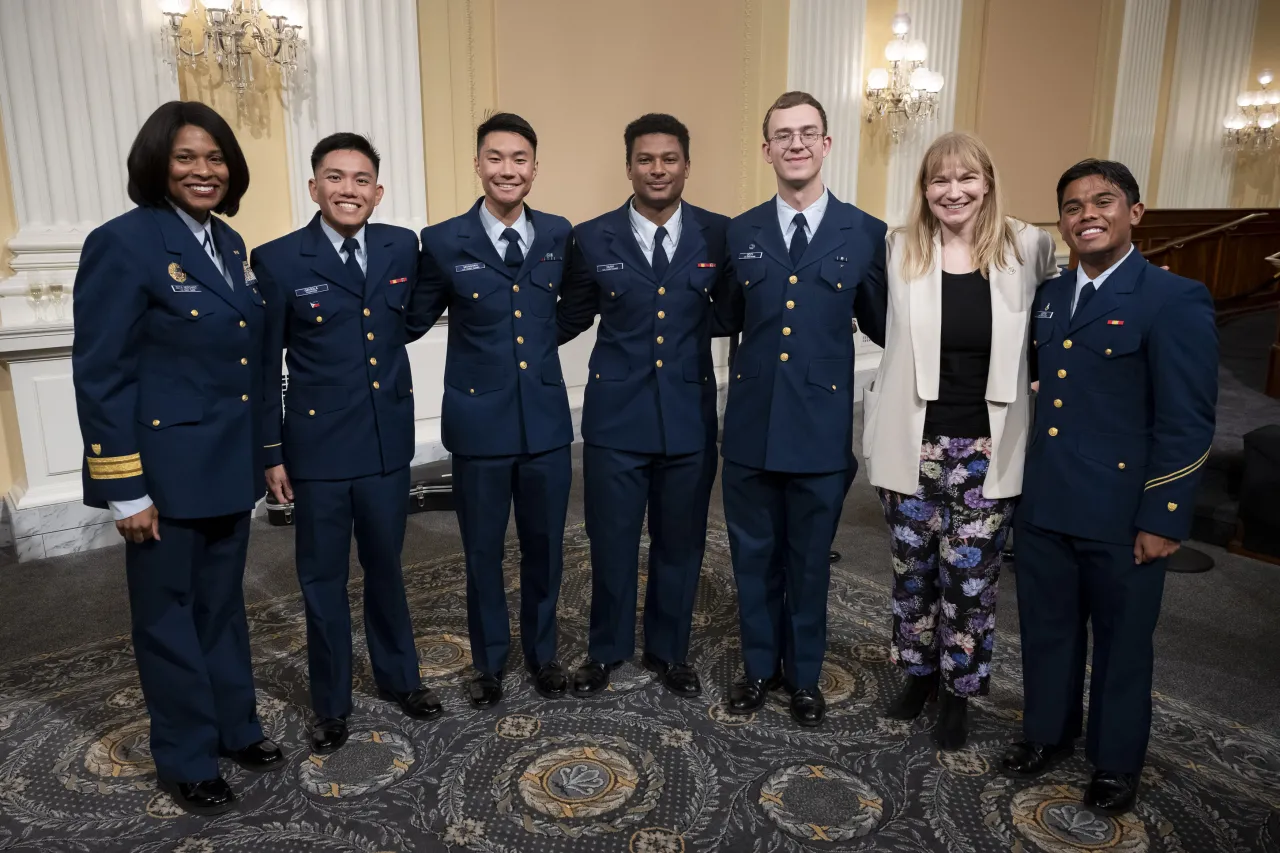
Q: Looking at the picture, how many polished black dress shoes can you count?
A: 12